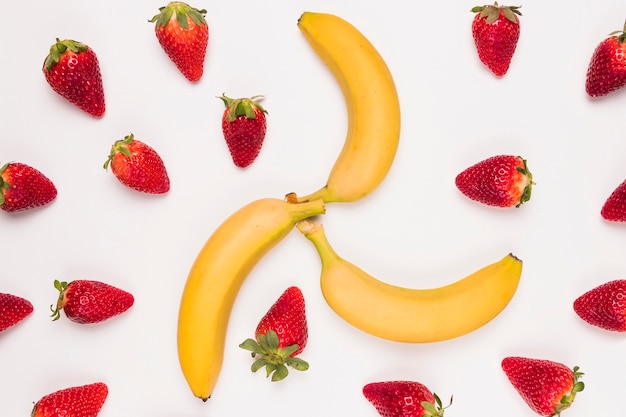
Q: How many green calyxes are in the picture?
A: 12